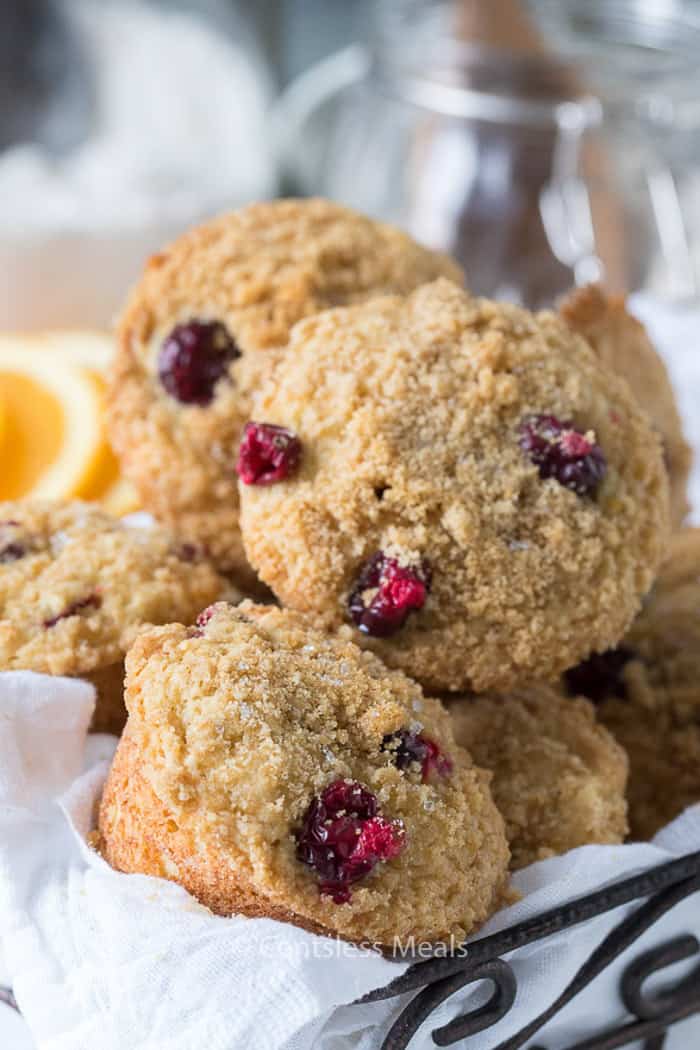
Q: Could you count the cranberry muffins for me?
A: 7